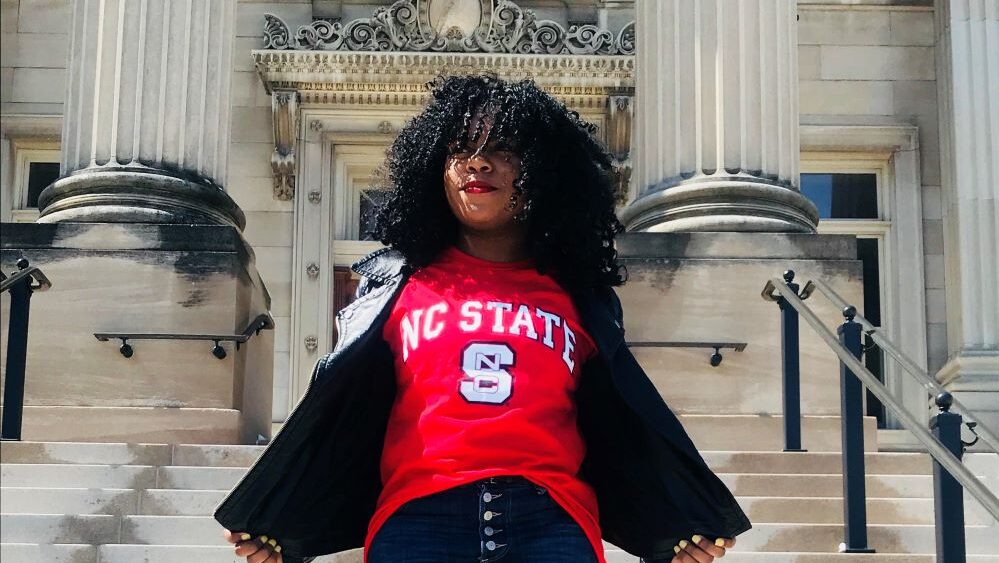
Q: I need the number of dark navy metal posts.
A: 4